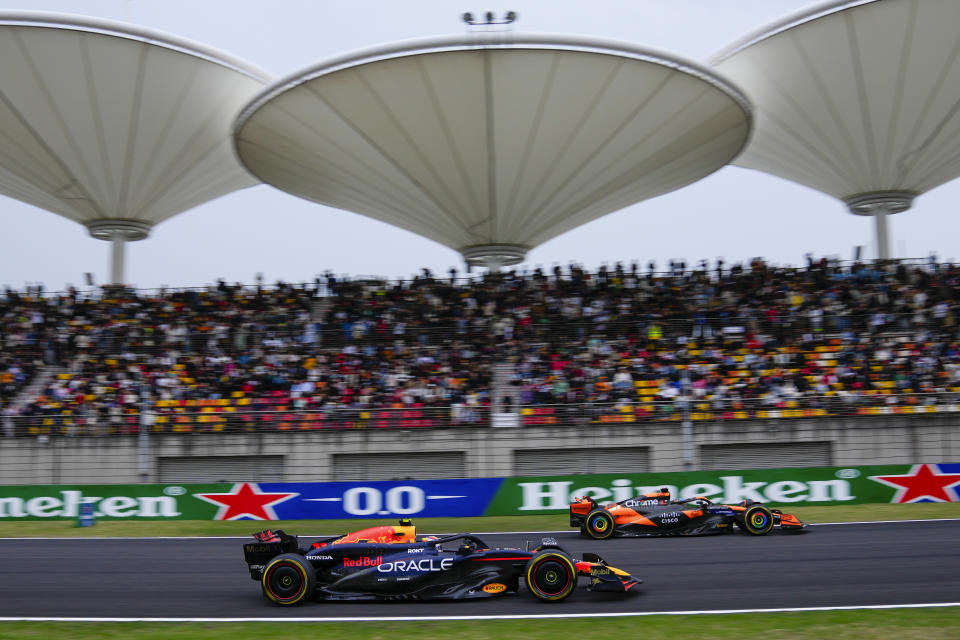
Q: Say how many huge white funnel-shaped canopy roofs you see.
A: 3